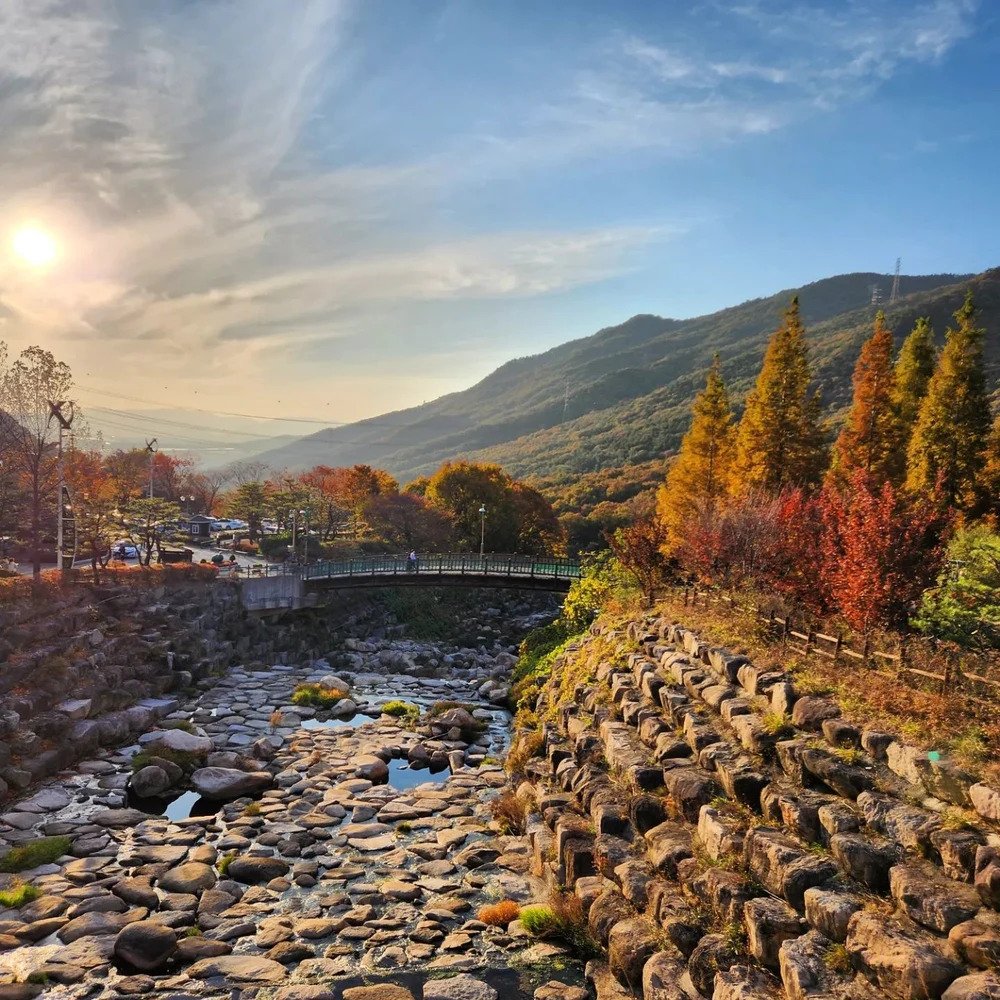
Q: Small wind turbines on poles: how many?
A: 2